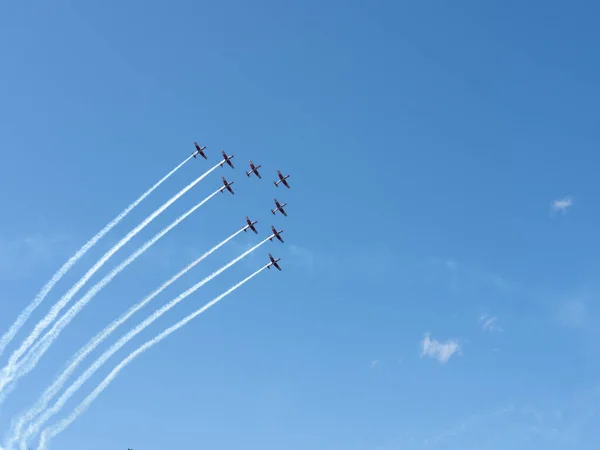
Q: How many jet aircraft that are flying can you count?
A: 9